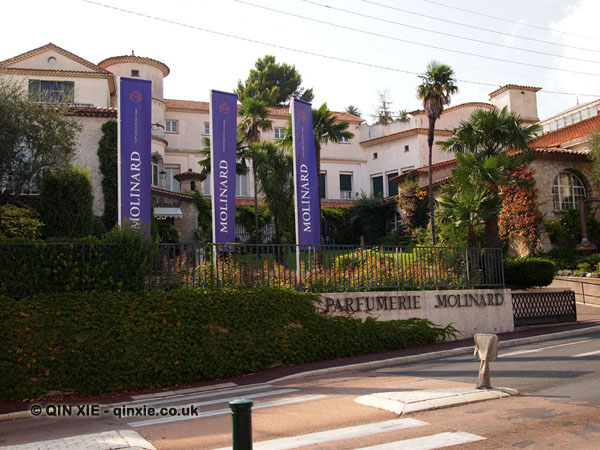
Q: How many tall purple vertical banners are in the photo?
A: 3